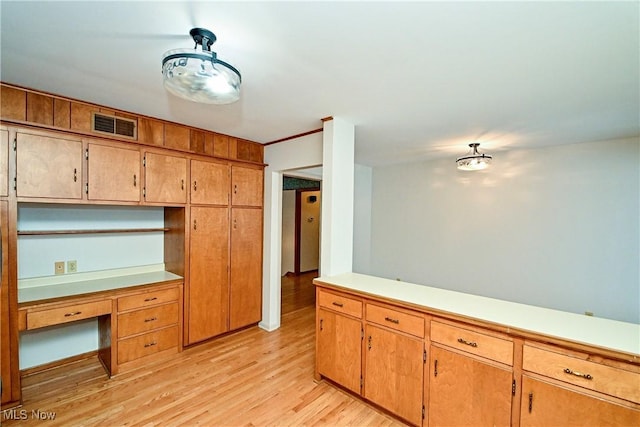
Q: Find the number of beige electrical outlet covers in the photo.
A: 2